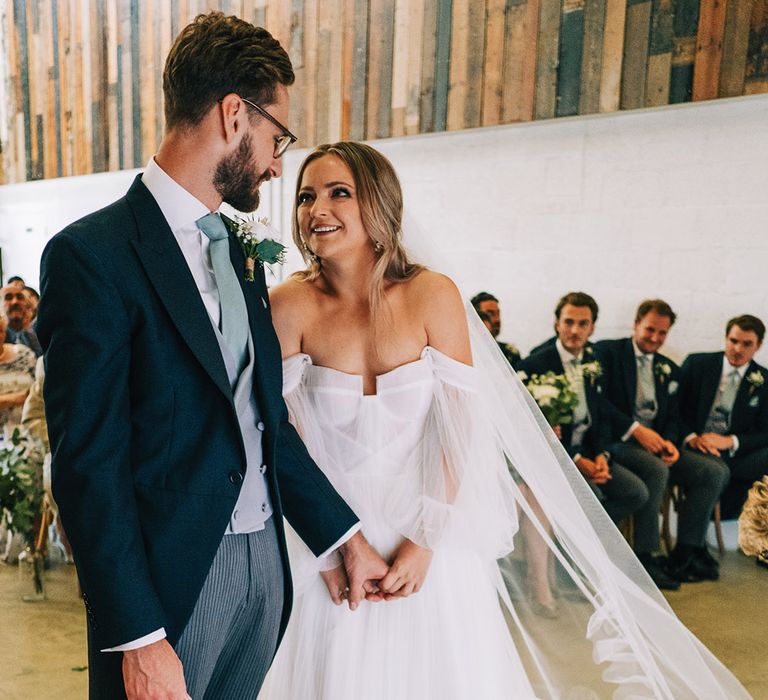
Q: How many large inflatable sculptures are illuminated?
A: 0